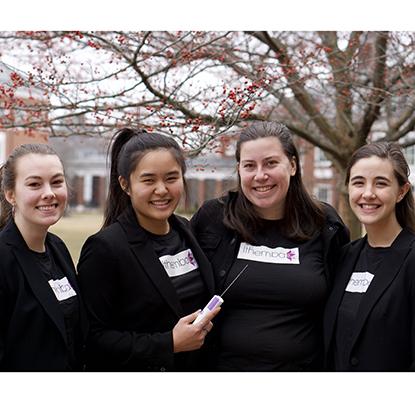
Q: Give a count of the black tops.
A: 4